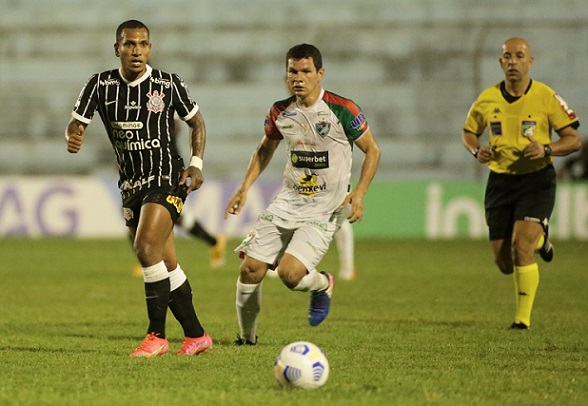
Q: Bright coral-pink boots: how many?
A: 2